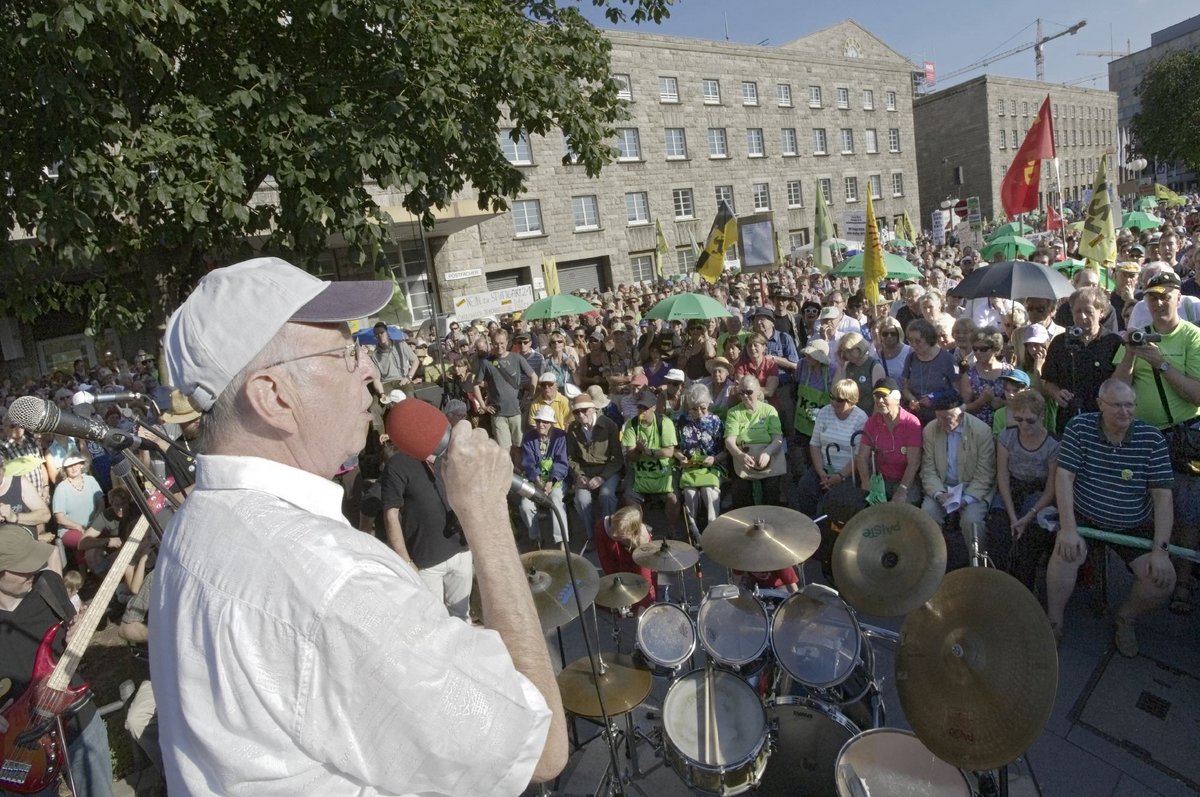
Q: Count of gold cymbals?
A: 7